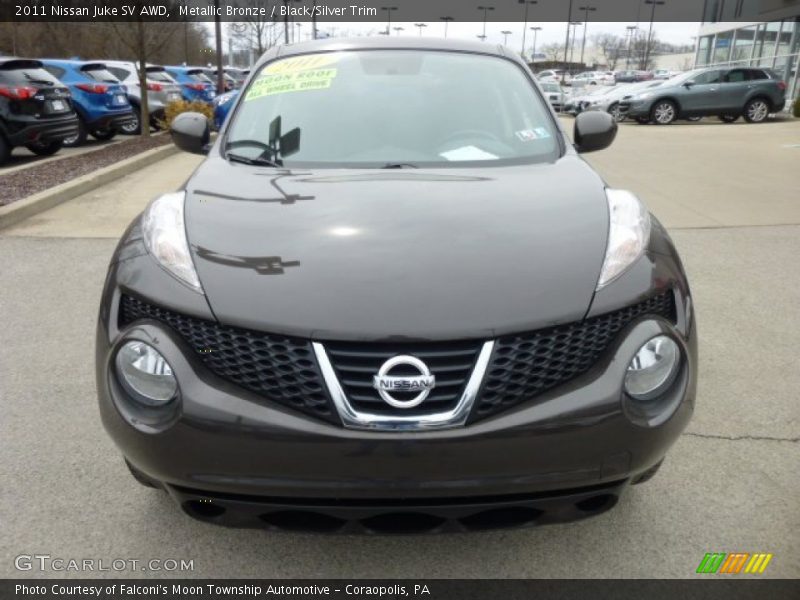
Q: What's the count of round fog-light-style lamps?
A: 2